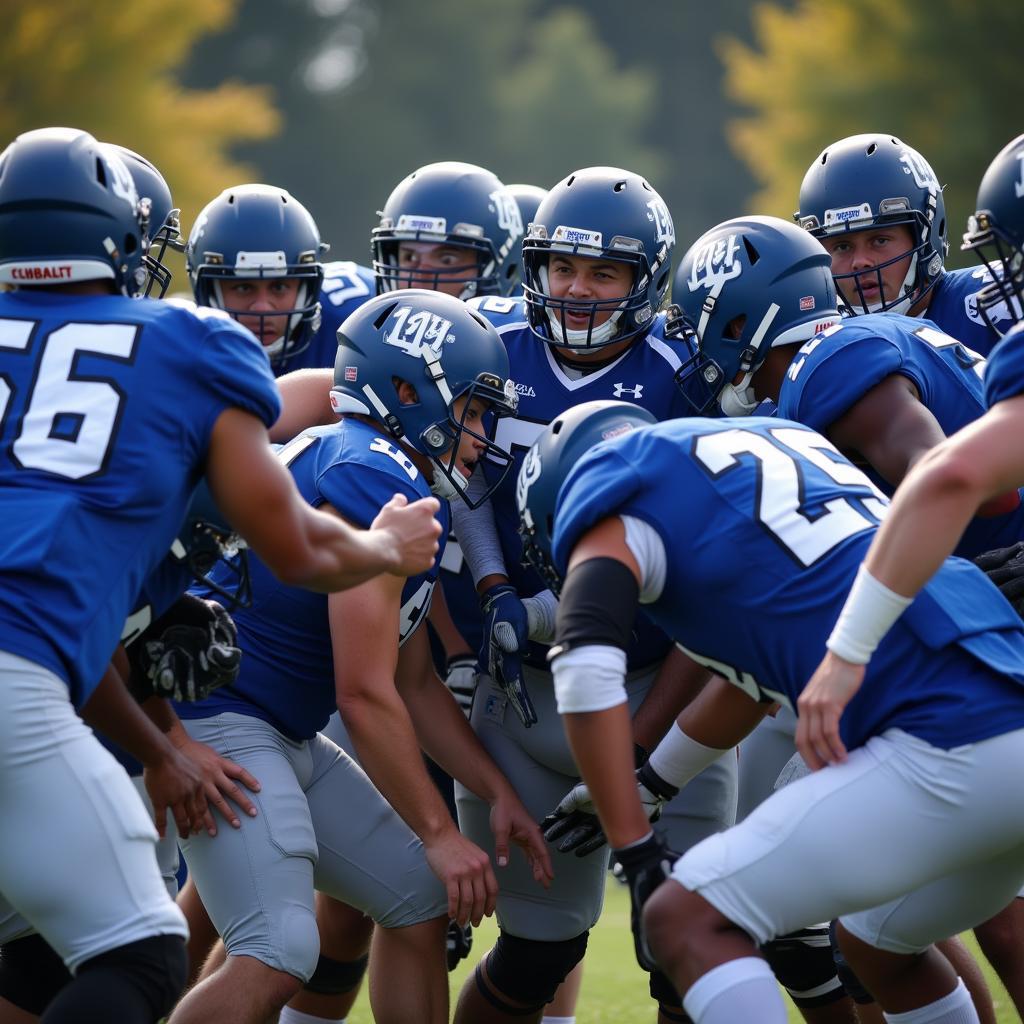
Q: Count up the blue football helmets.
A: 12